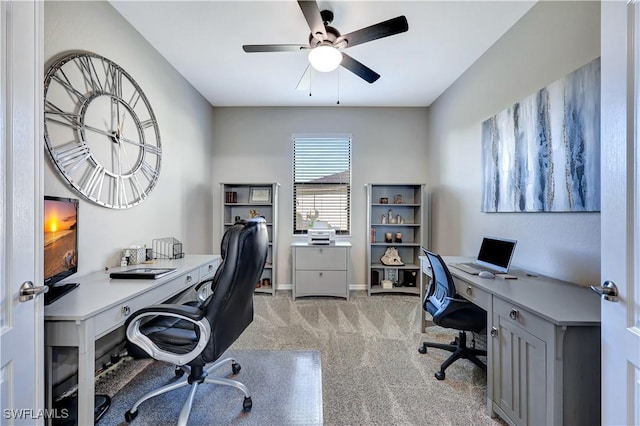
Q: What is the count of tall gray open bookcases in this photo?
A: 2